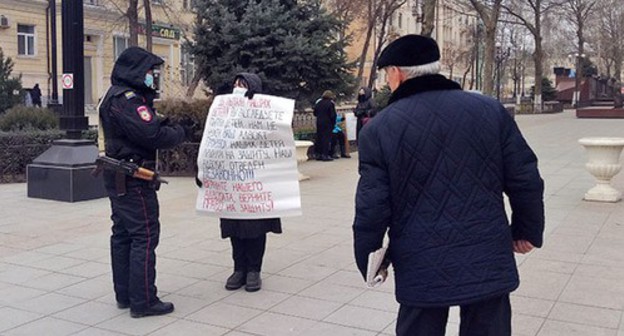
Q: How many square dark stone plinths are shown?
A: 1